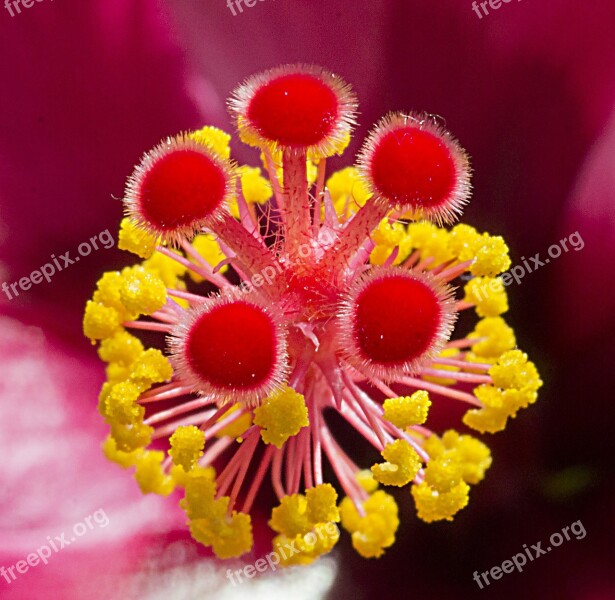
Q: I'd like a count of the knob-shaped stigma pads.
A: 5